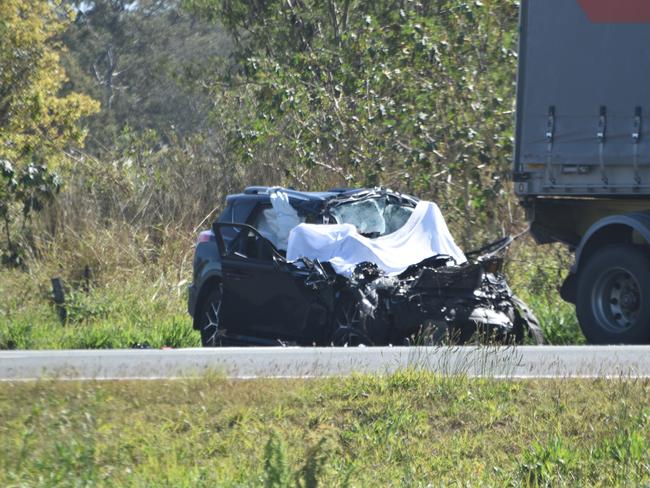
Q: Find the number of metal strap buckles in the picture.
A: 3